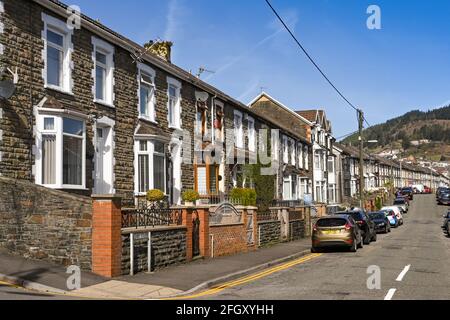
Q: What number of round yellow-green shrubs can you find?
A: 2